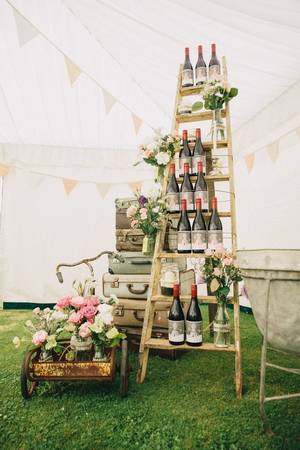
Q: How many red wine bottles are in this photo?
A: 13